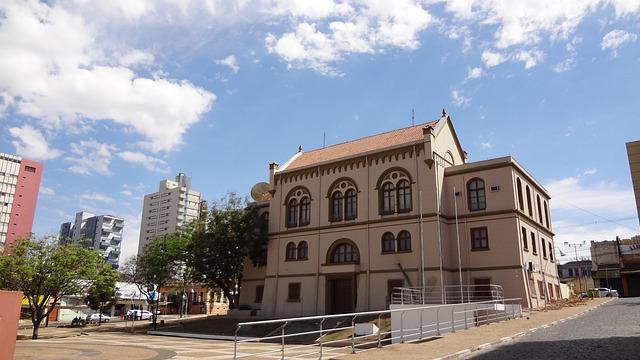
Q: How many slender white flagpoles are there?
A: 3